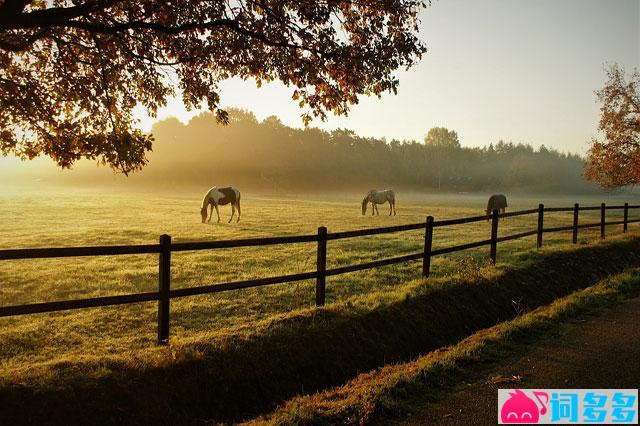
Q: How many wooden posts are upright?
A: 8